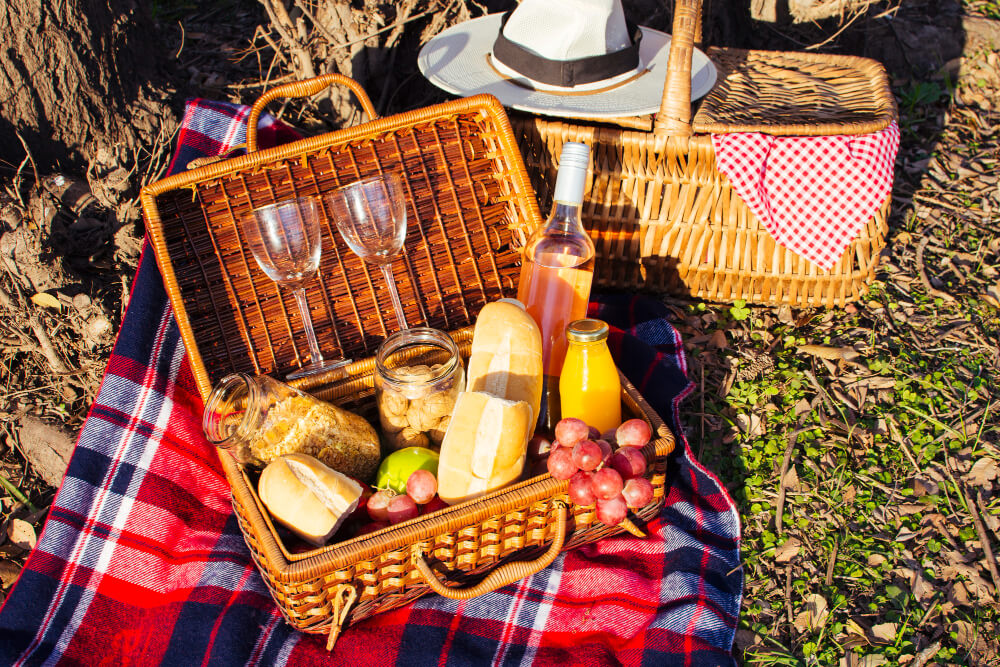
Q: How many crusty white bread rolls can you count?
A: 3